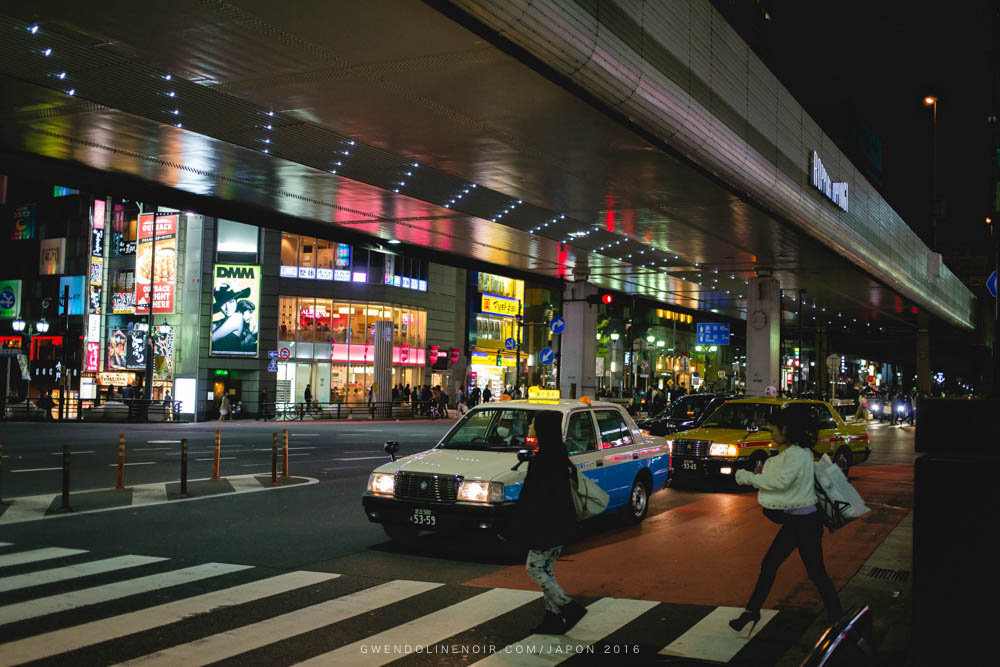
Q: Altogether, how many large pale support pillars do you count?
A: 2